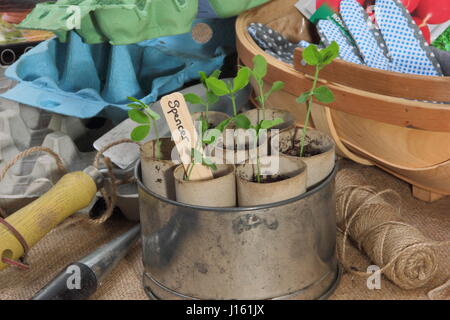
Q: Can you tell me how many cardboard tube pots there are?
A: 7